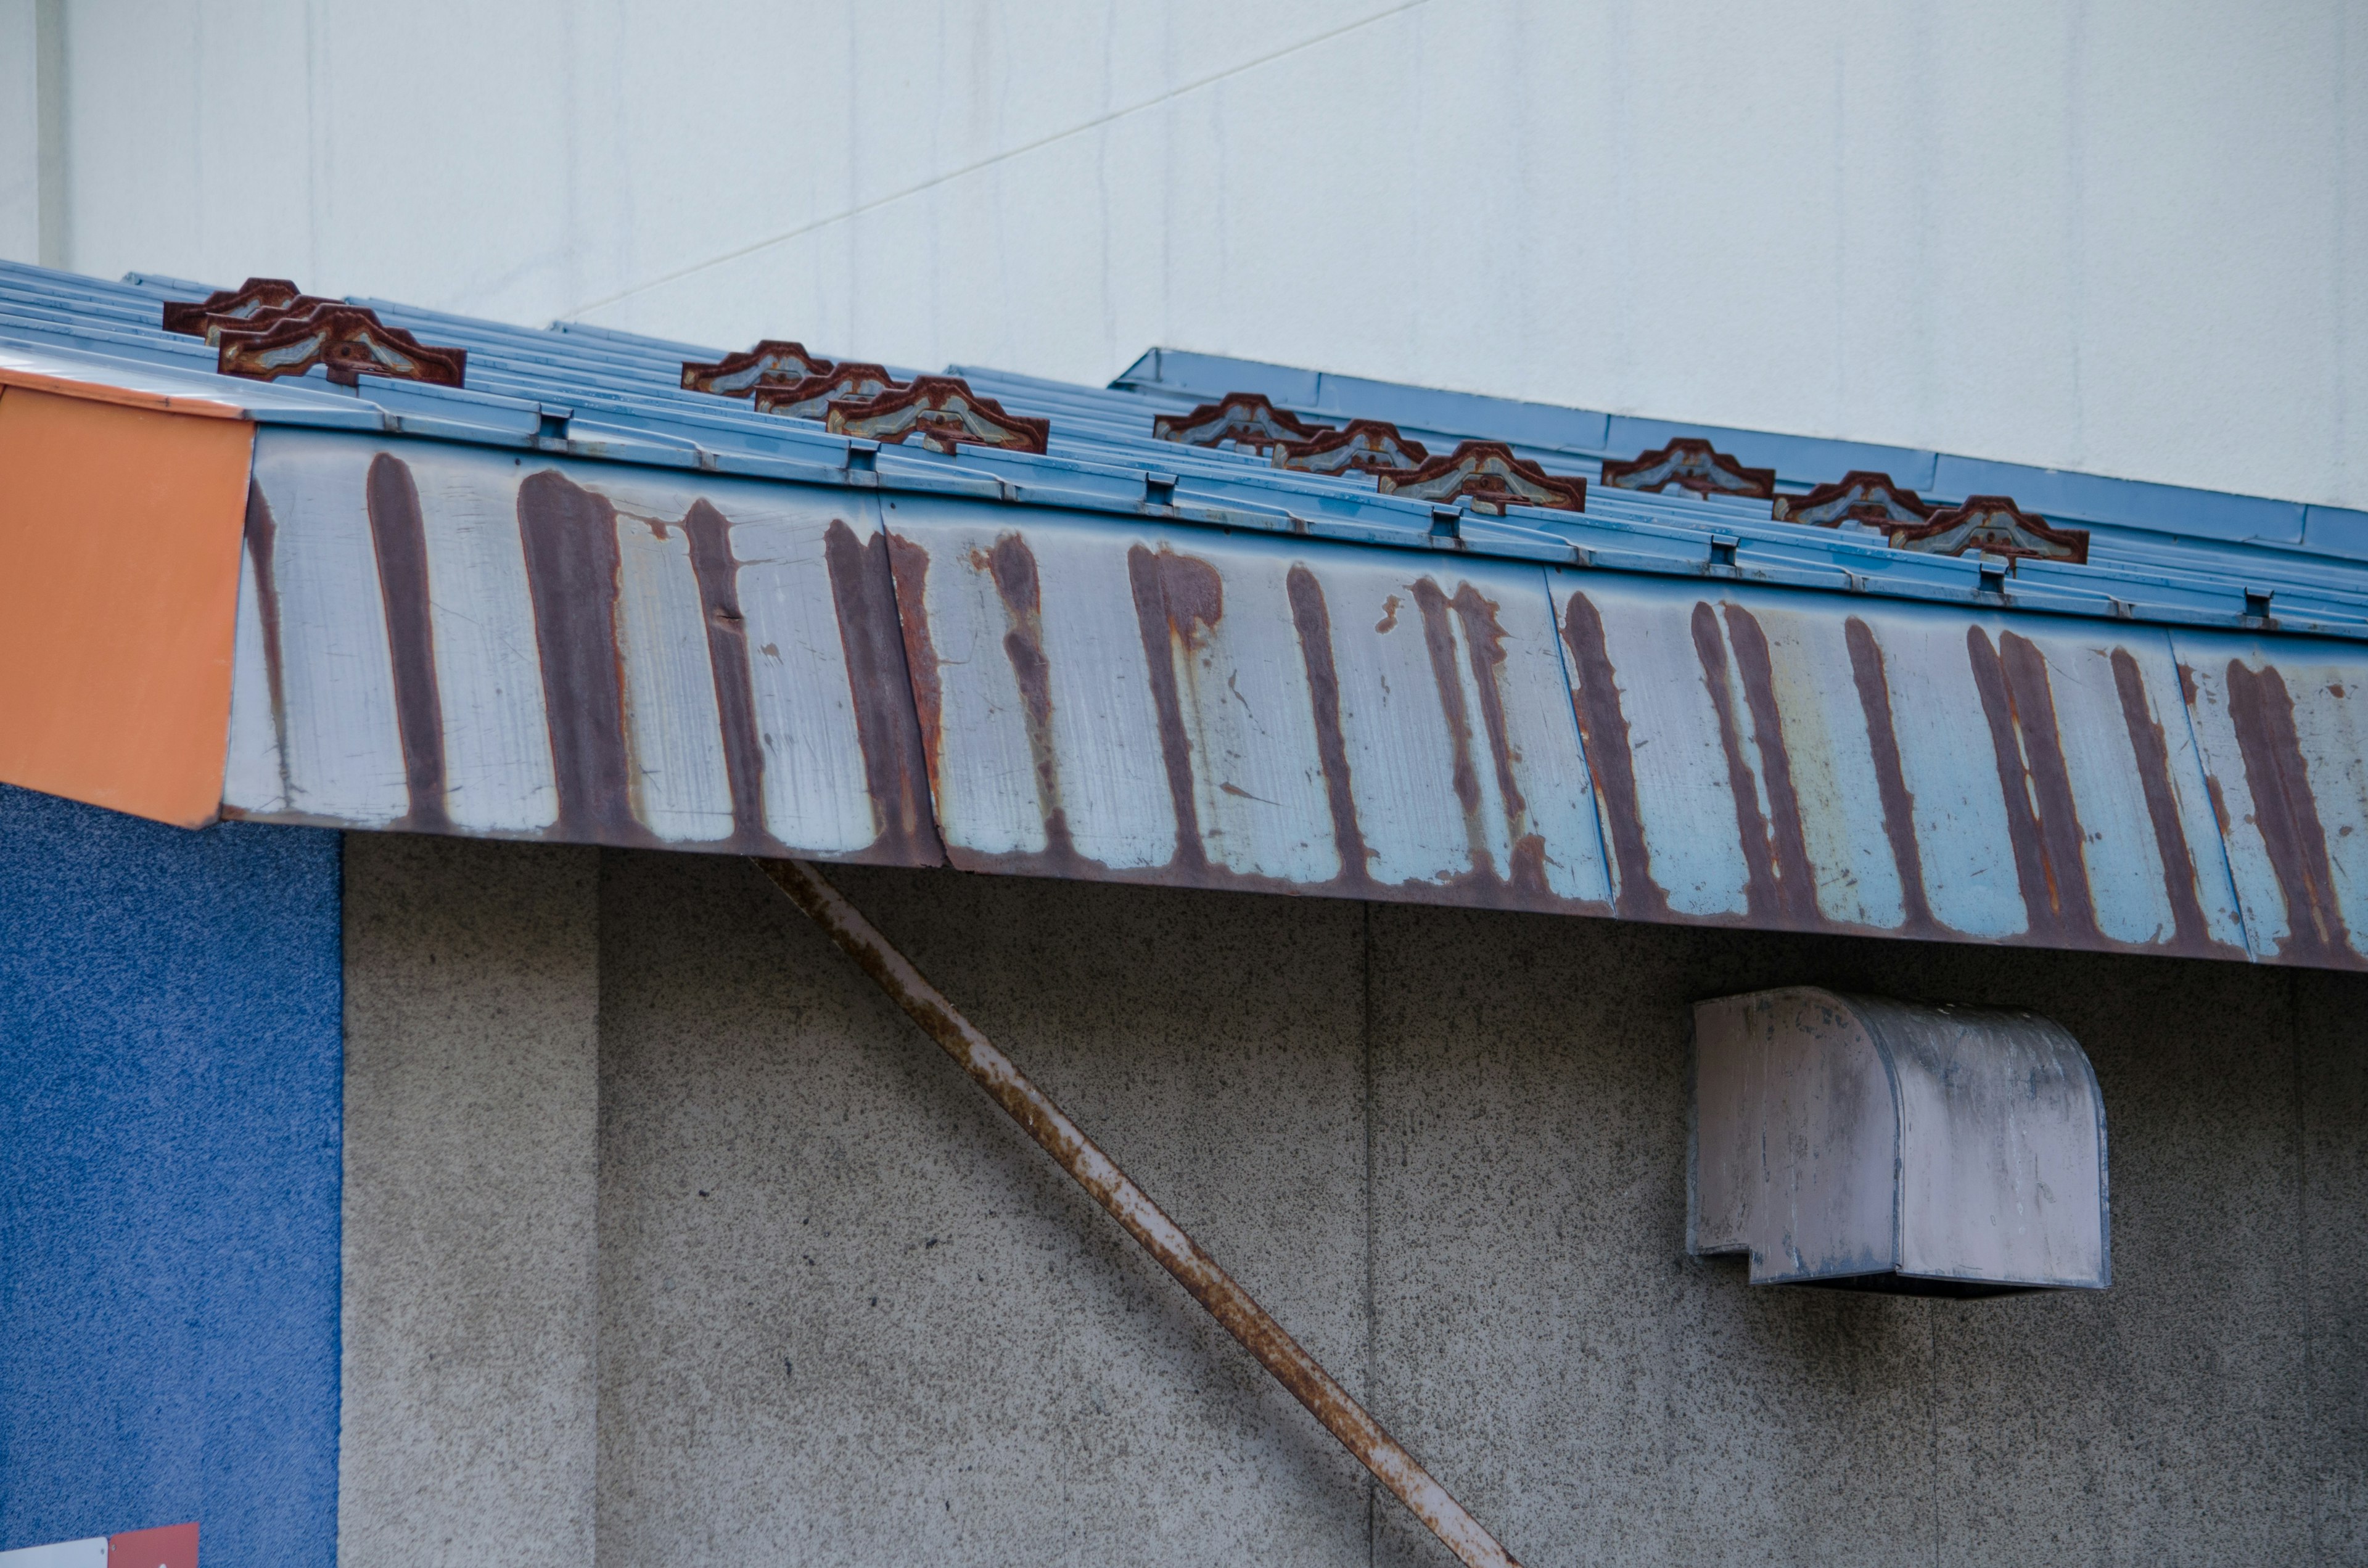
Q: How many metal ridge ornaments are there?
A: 12